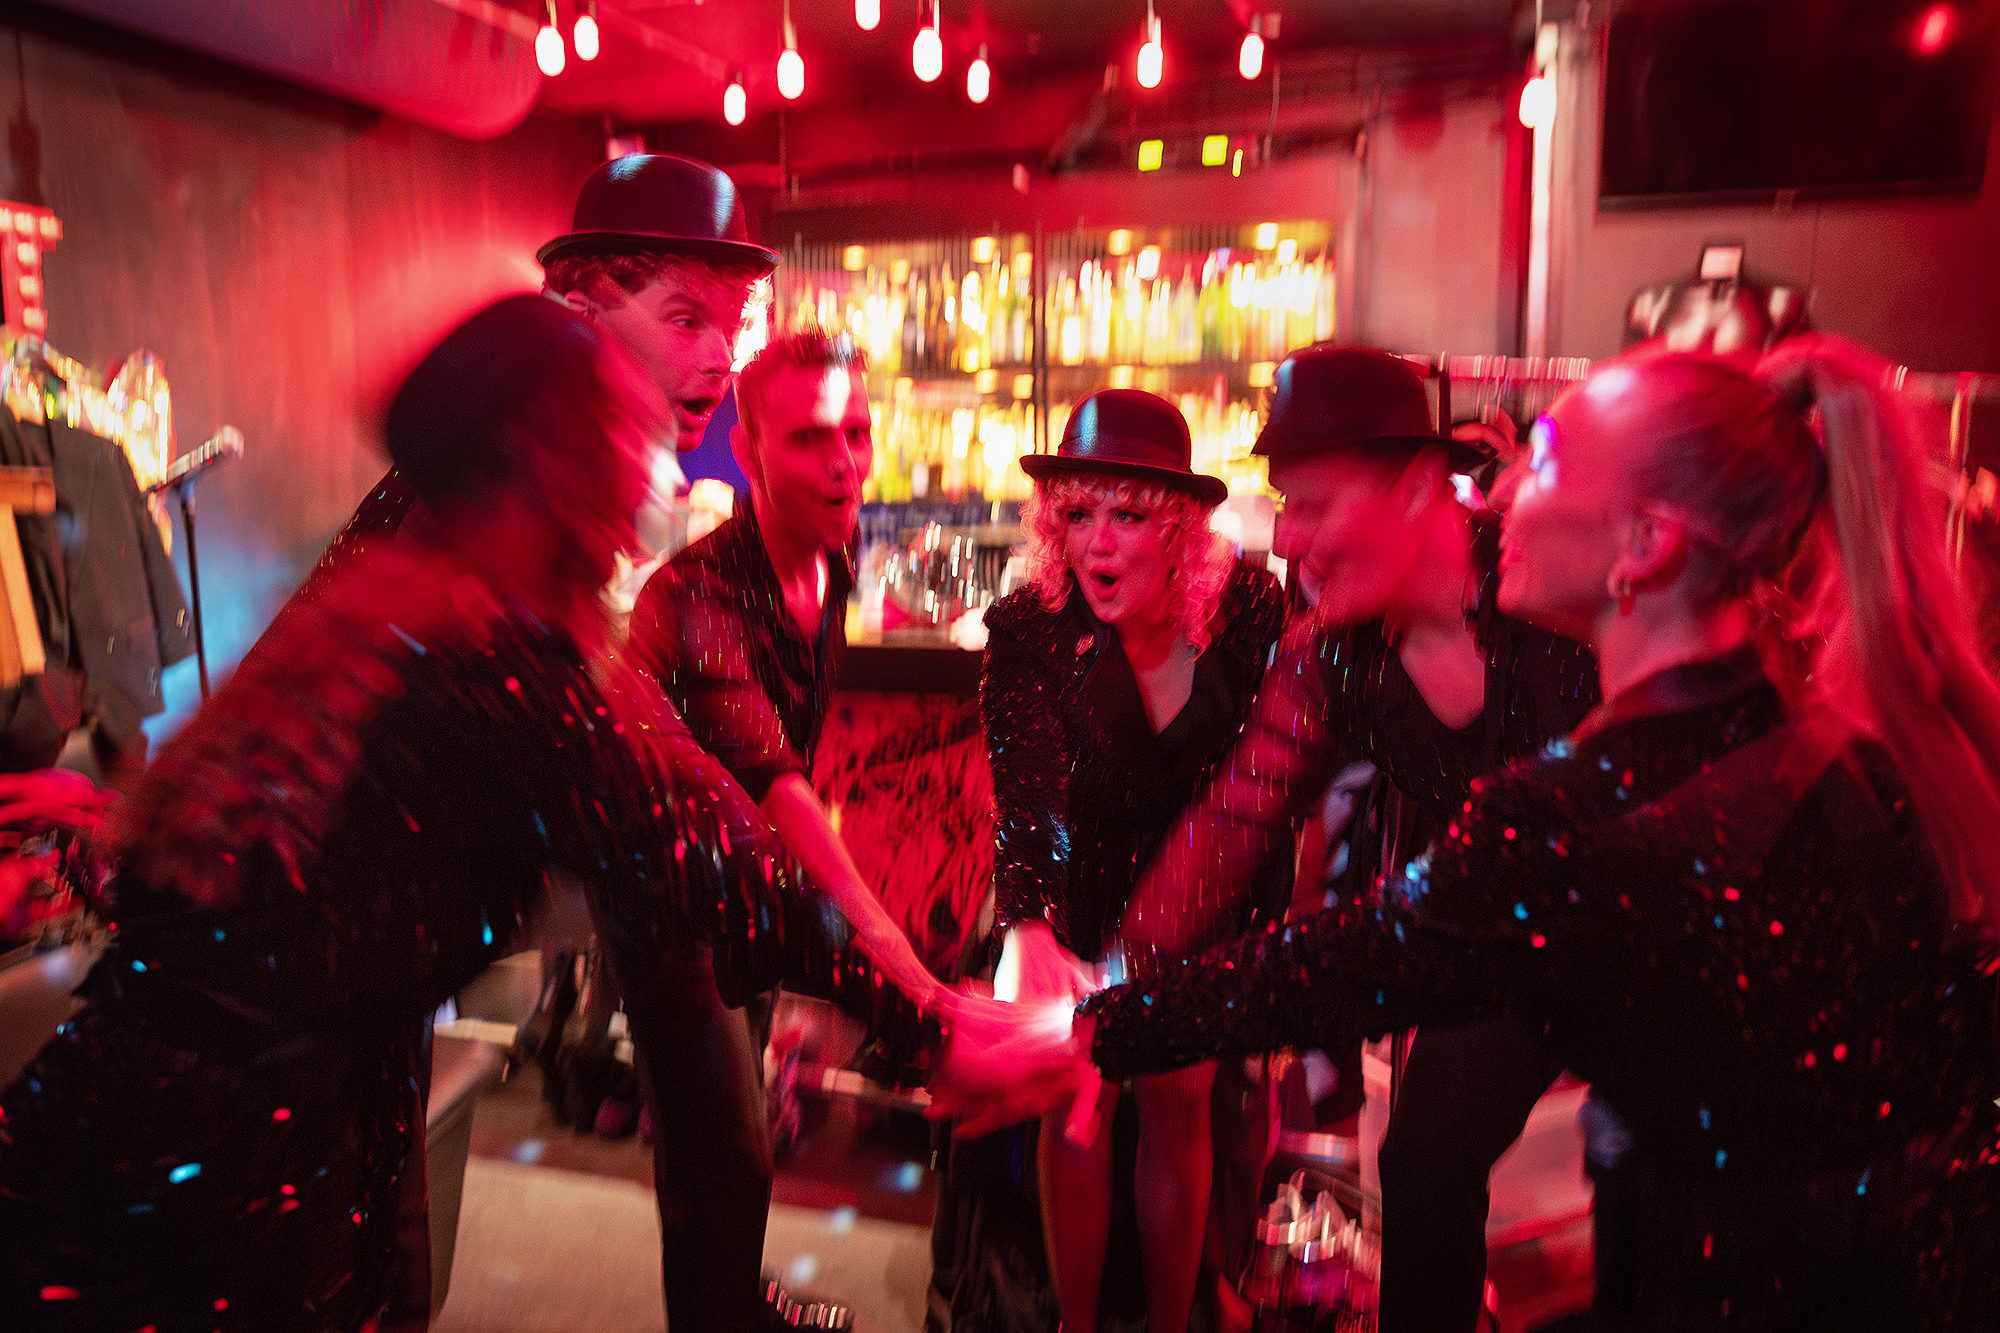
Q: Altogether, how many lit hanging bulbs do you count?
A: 10